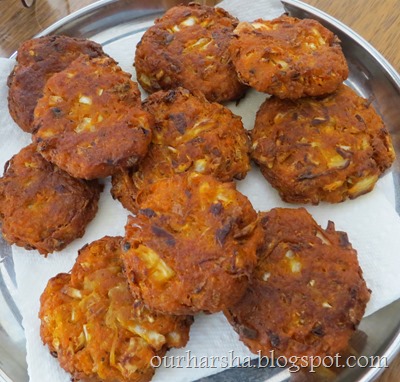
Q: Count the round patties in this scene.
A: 10